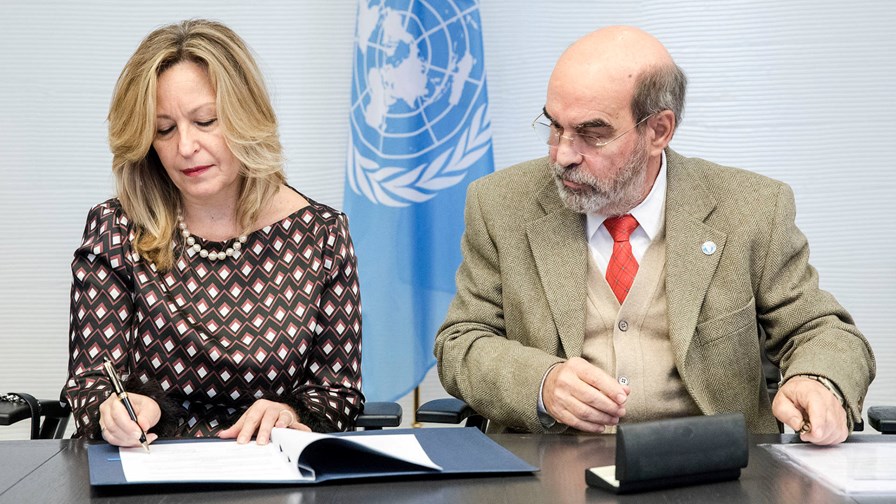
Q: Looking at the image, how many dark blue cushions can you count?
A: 0